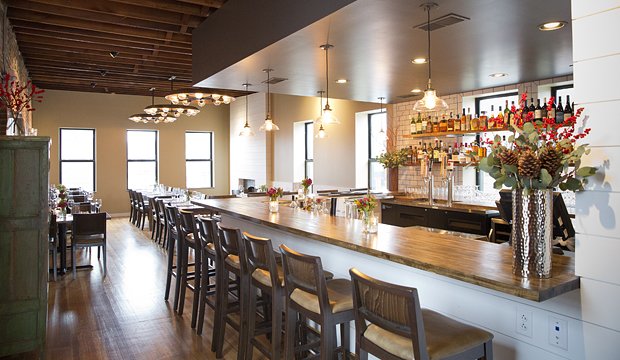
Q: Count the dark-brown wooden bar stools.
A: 7